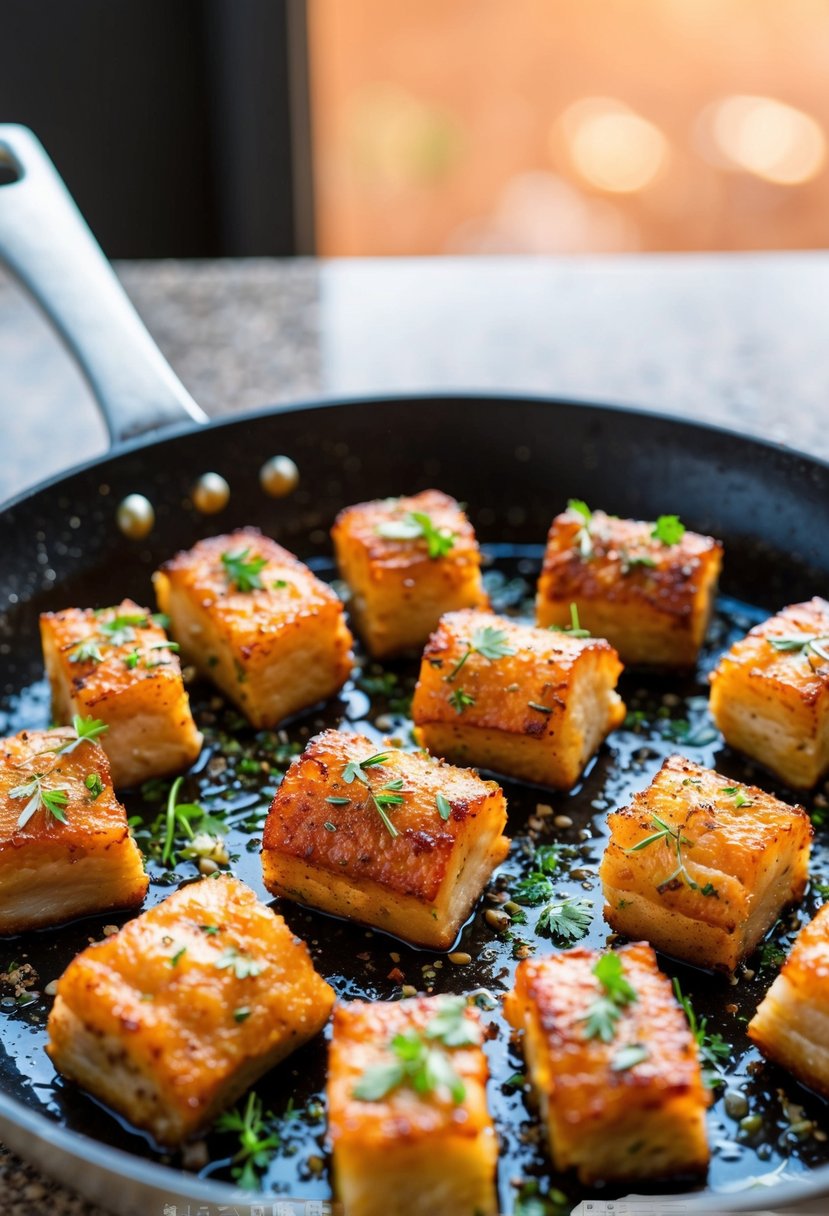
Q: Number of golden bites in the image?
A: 13